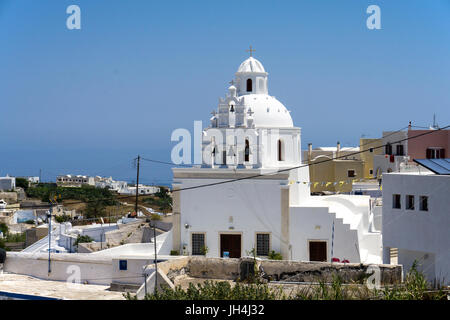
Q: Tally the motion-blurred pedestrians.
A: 0